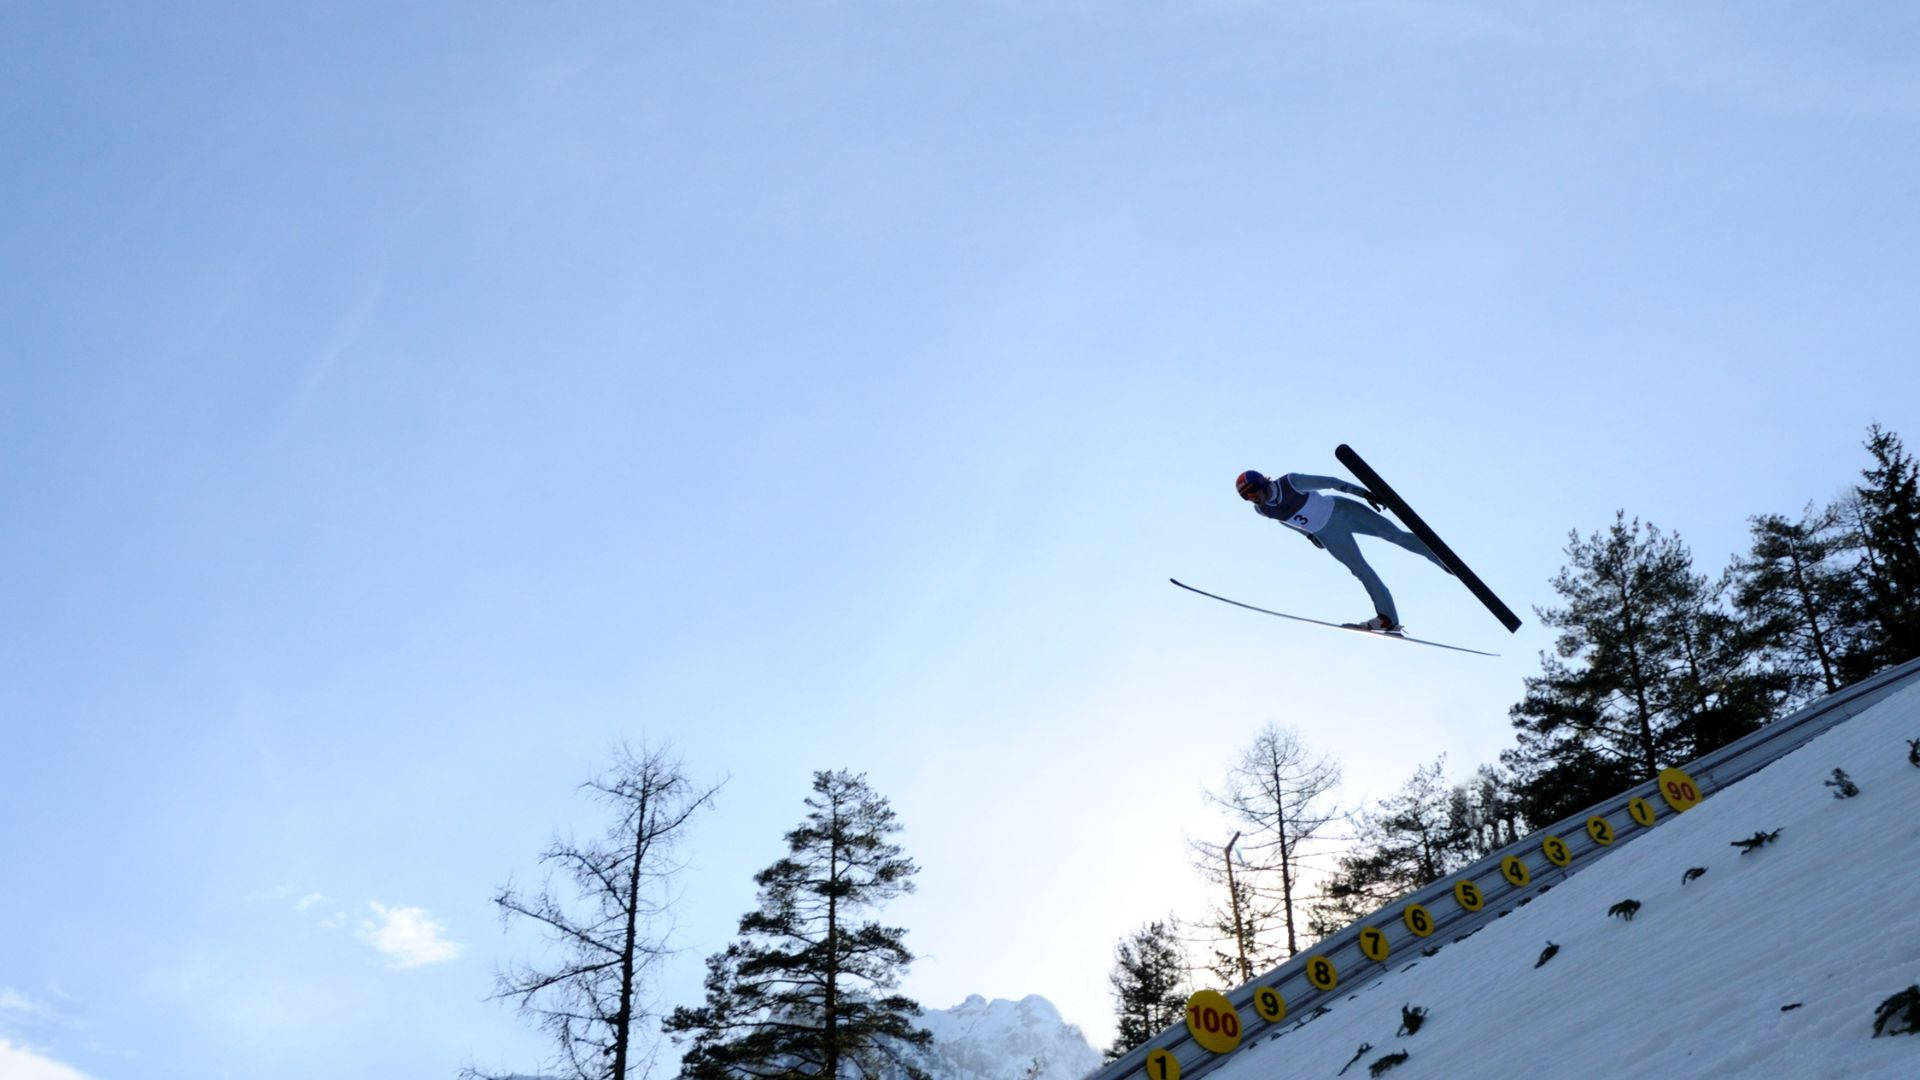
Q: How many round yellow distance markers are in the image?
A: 12